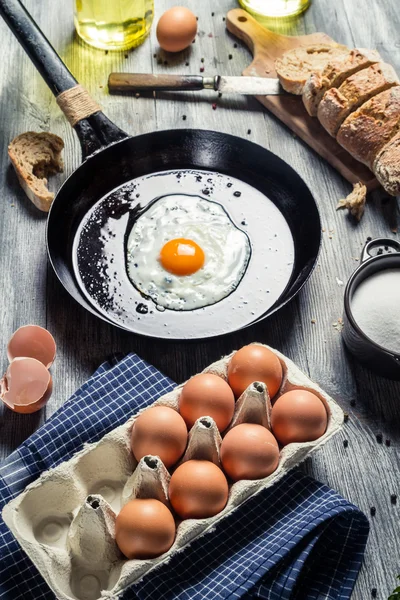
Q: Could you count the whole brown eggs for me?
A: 8